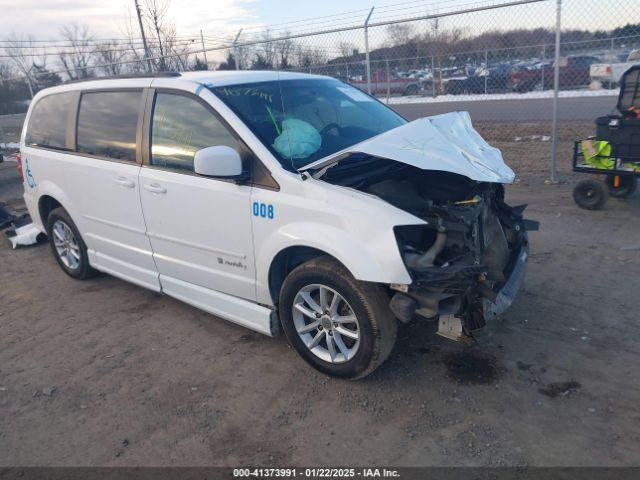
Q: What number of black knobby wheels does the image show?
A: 2